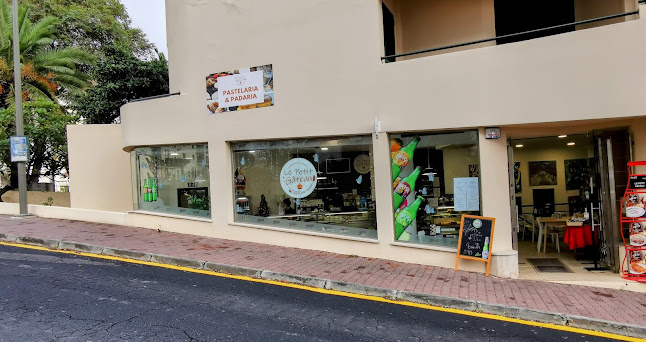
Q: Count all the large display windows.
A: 3